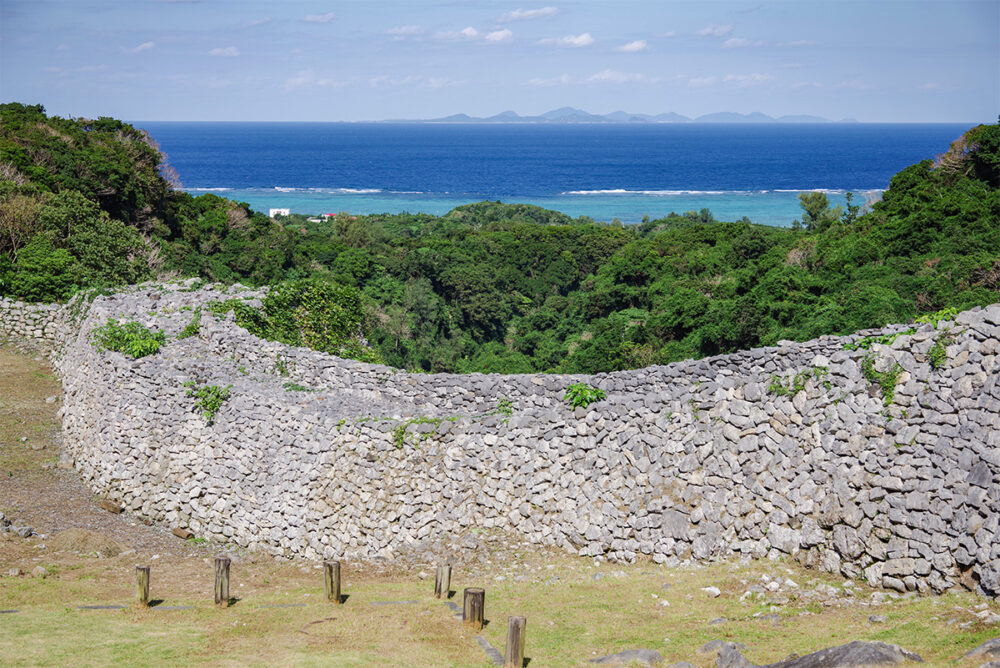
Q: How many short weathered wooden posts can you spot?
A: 6